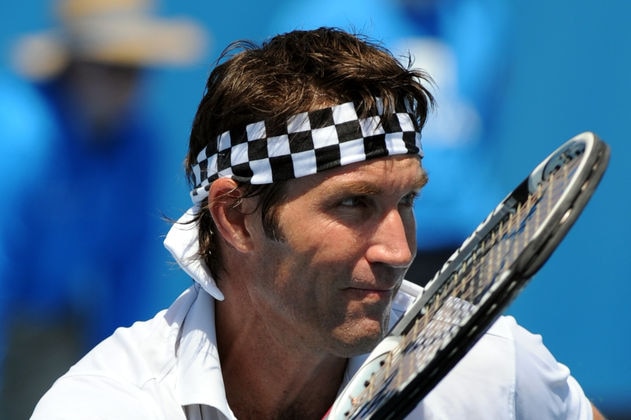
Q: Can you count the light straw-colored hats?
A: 1